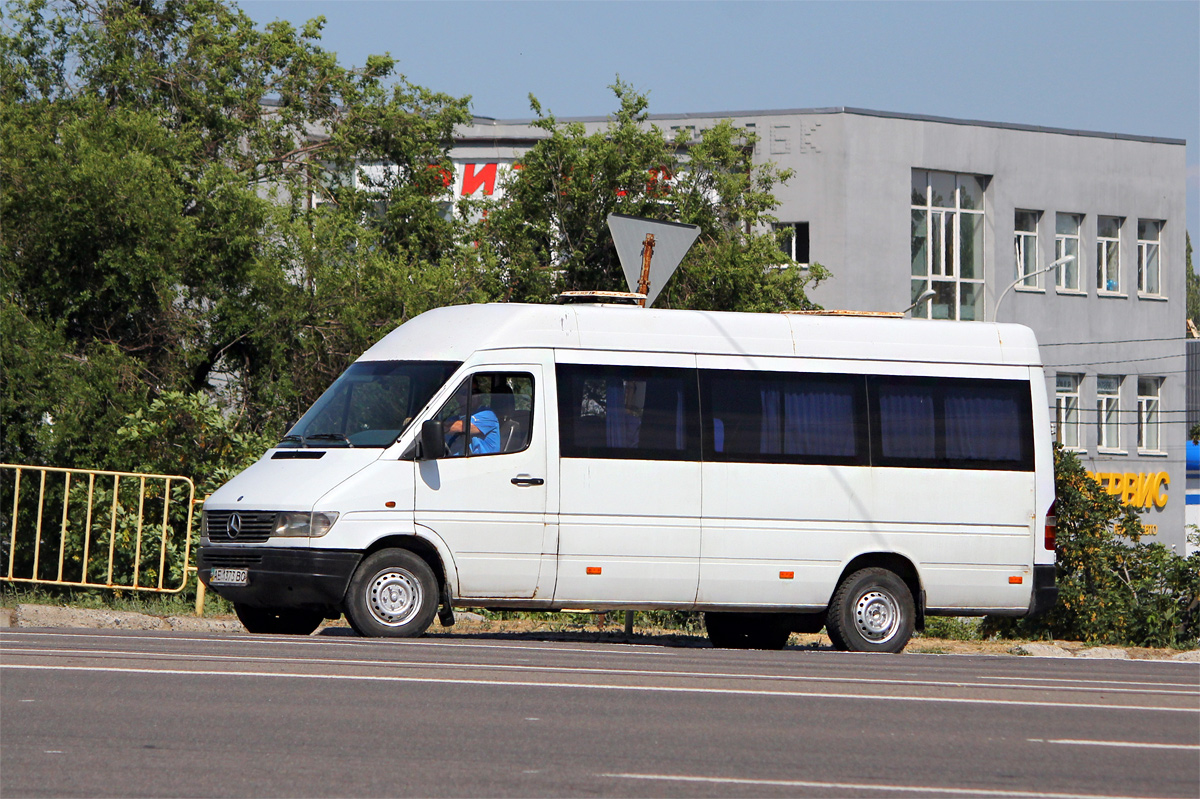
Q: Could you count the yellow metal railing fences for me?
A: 1